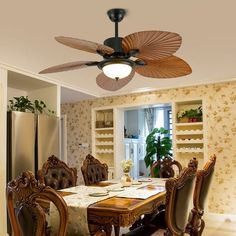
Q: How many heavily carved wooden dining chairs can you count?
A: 6